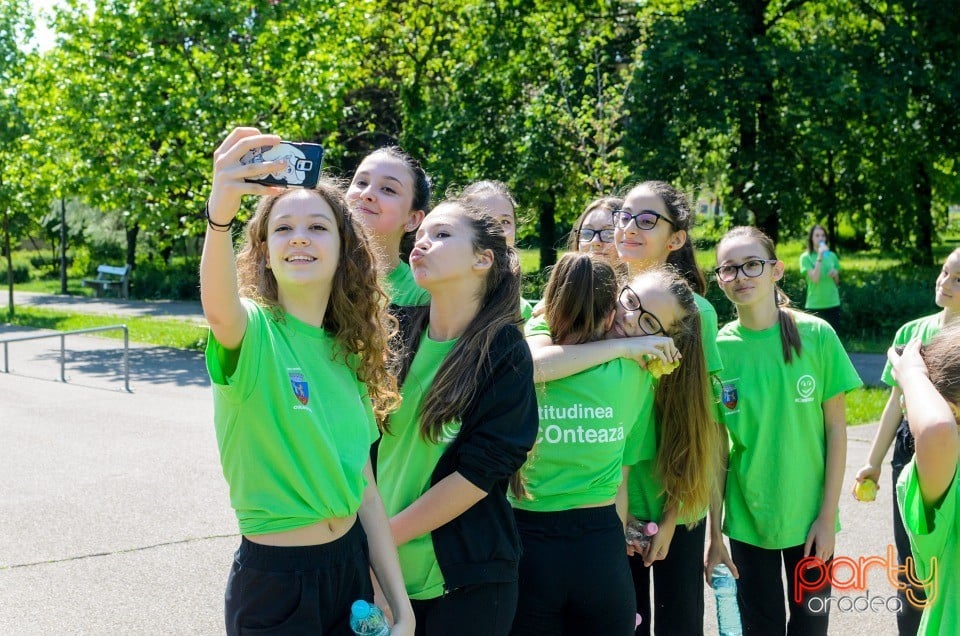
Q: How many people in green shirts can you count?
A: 12